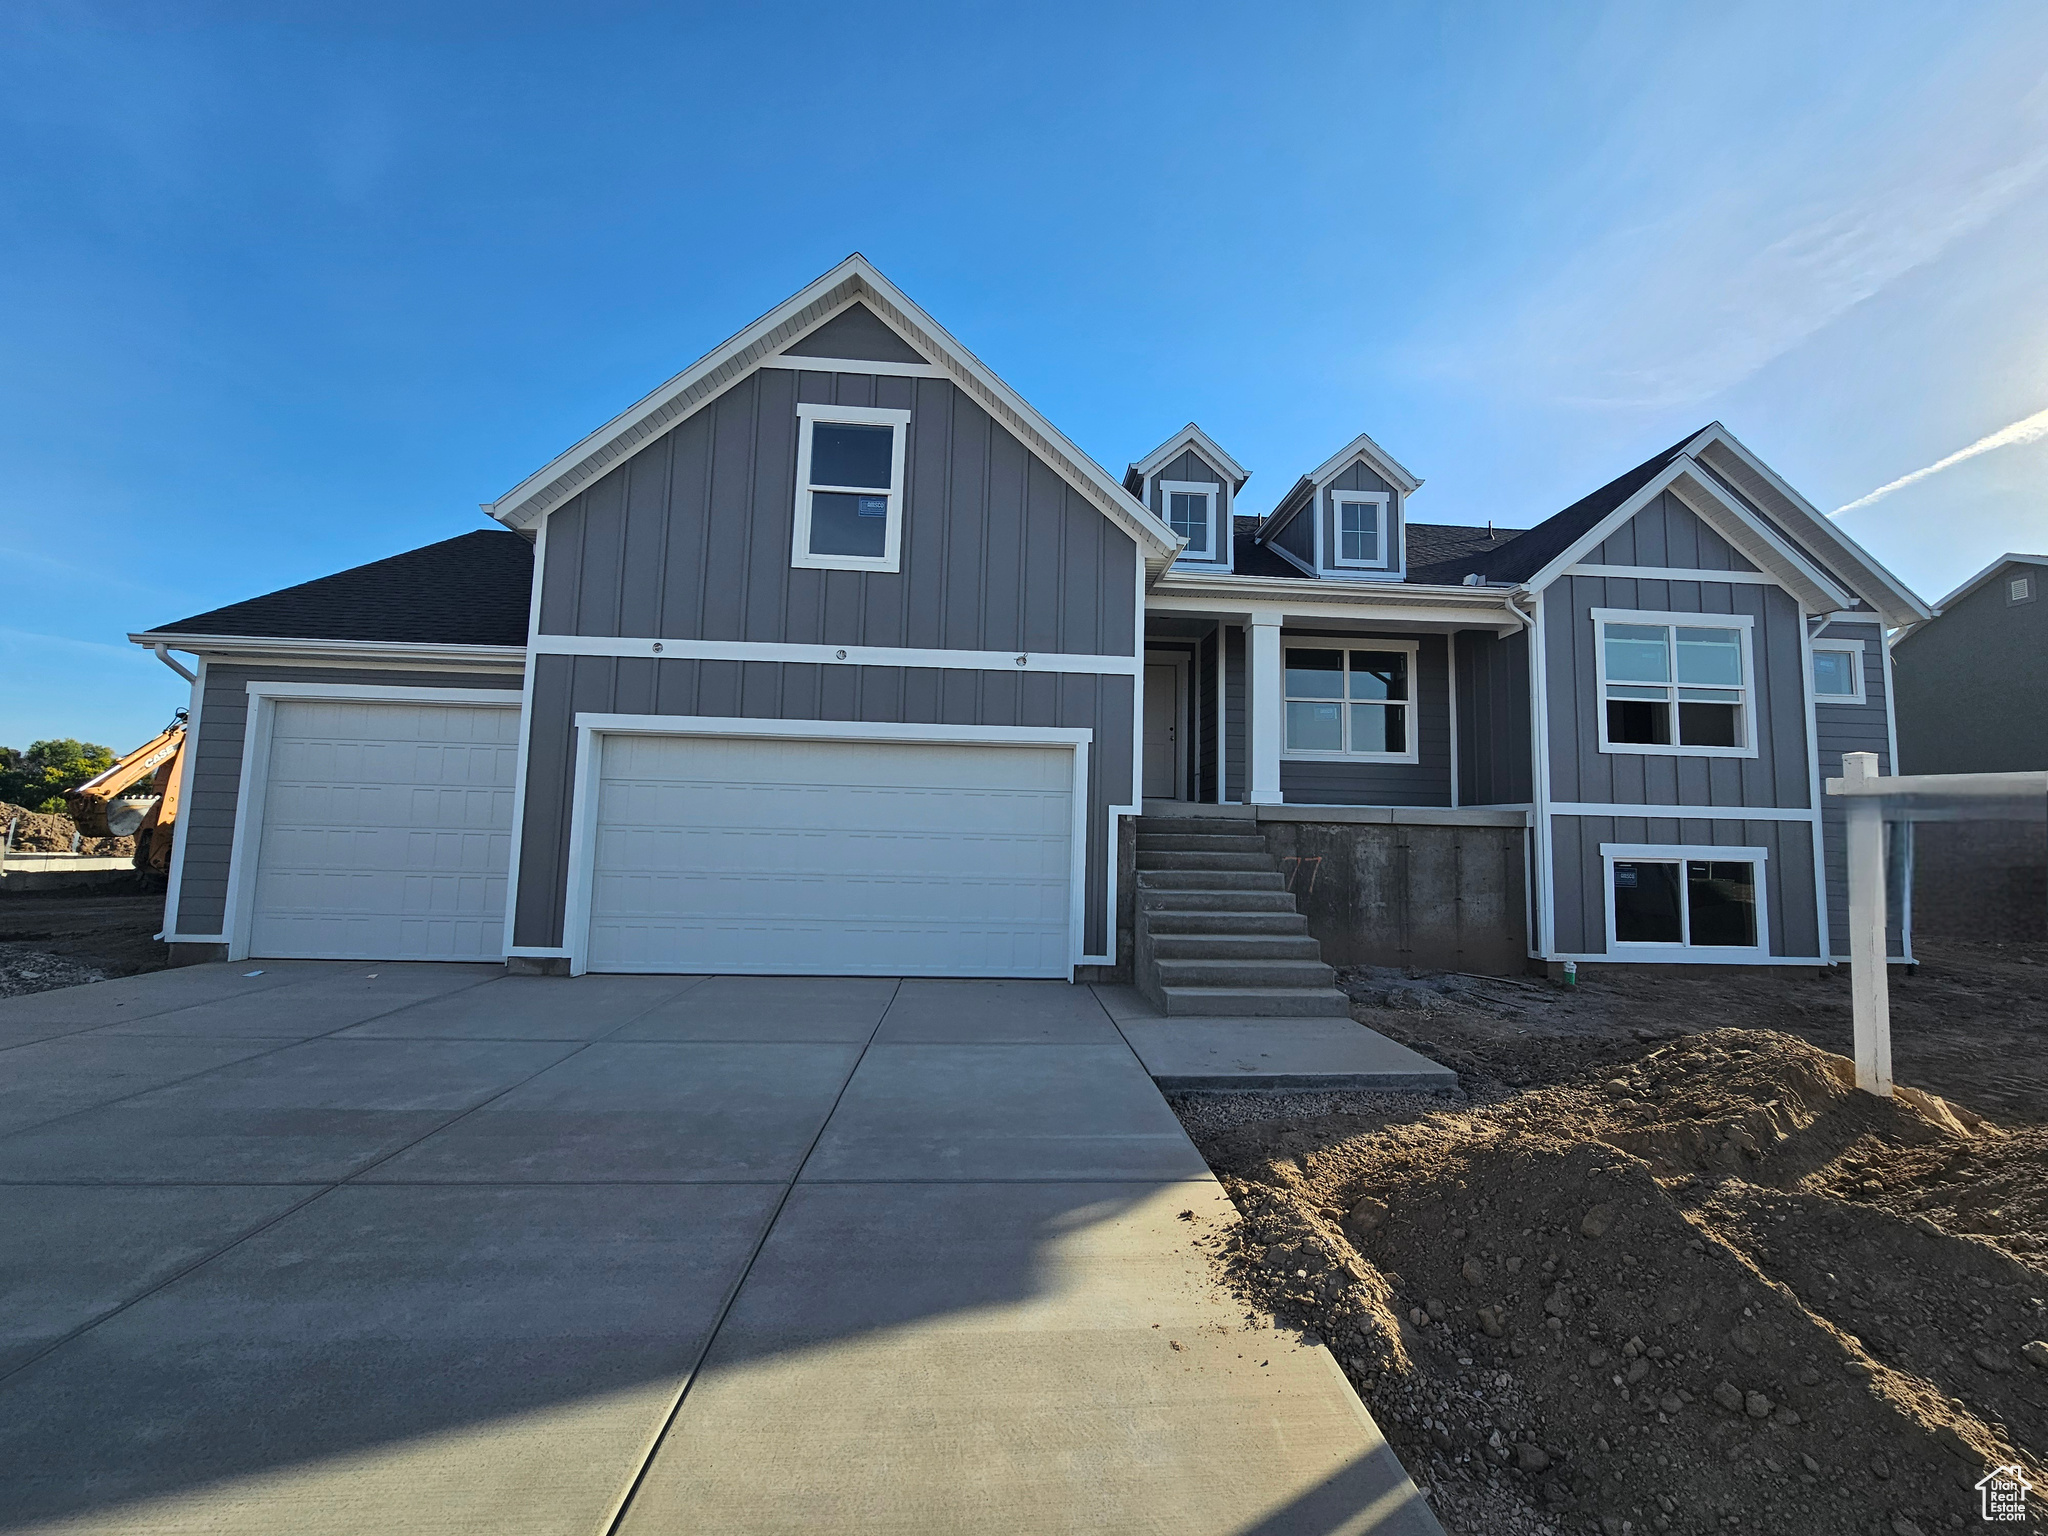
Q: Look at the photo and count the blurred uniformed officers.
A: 0